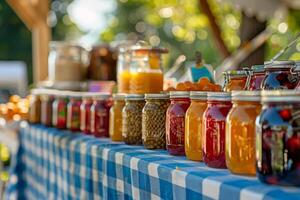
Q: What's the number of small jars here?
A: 14